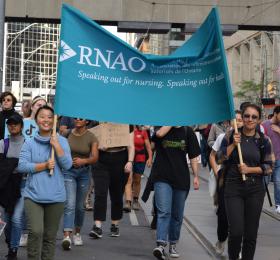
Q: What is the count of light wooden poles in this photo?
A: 2